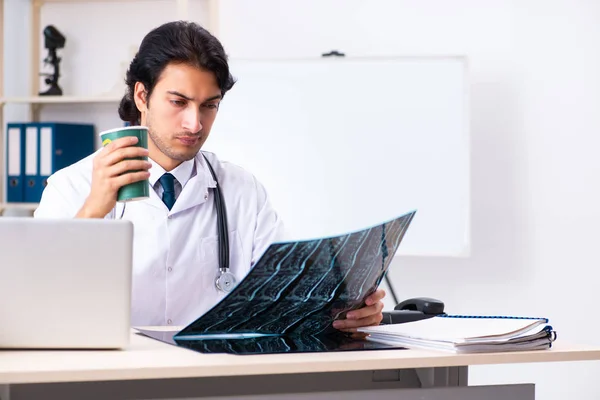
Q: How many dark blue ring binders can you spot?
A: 3